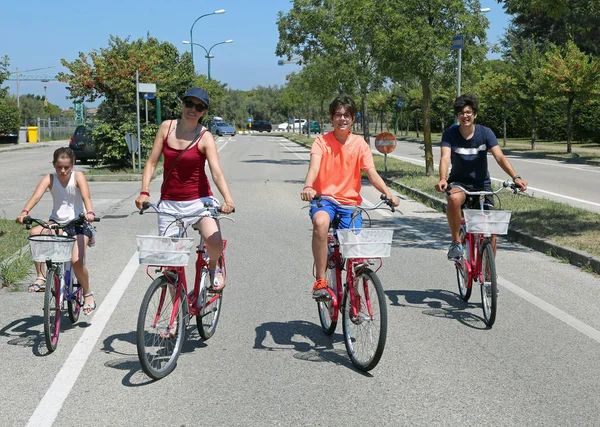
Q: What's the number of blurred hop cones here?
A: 0